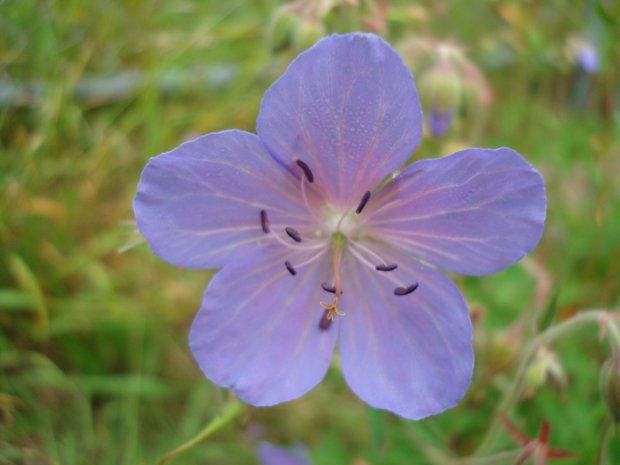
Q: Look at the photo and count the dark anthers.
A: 9